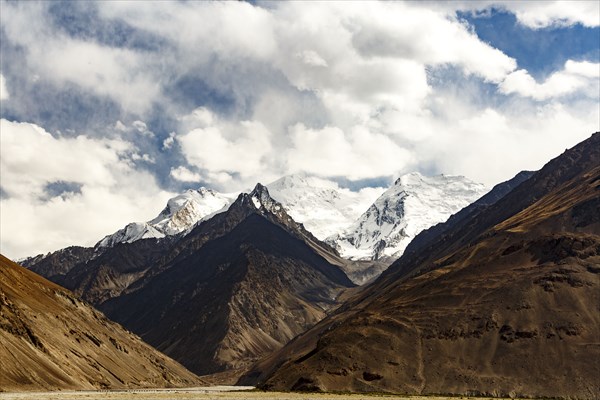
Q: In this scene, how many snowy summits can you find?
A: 3